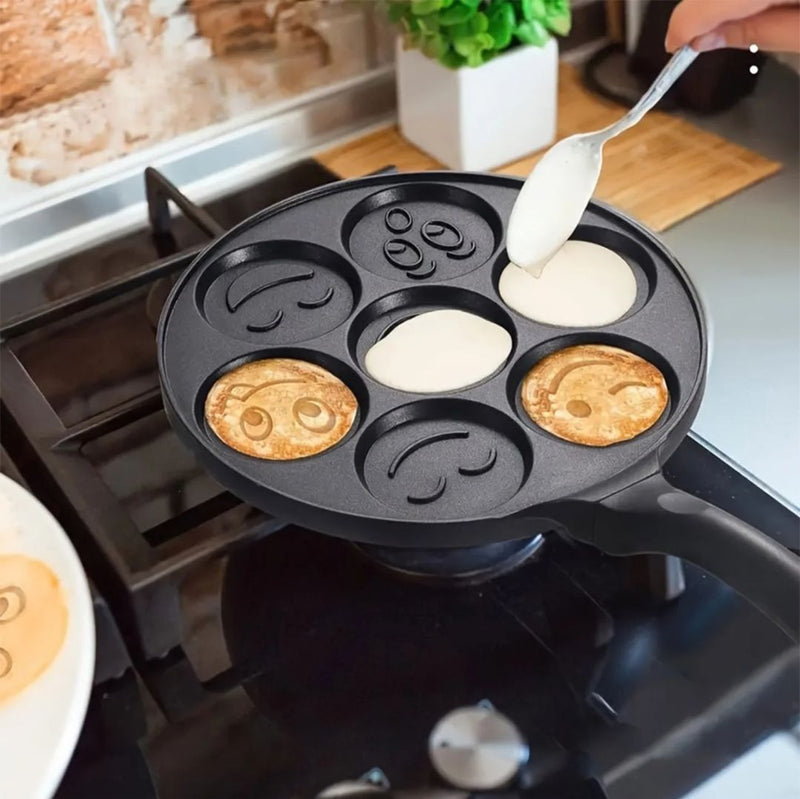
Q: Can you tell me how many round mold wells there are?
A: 7